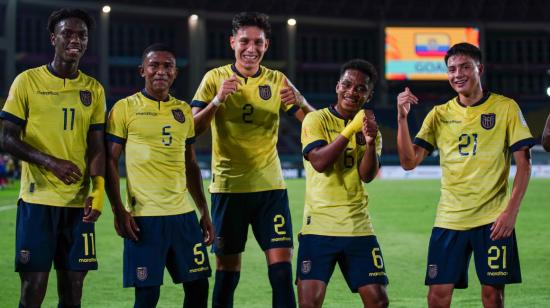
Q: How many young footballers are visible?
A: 5